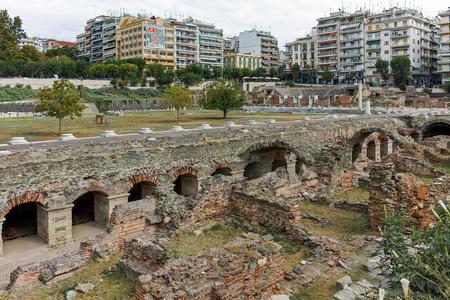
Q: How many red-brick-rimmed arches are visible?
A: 5